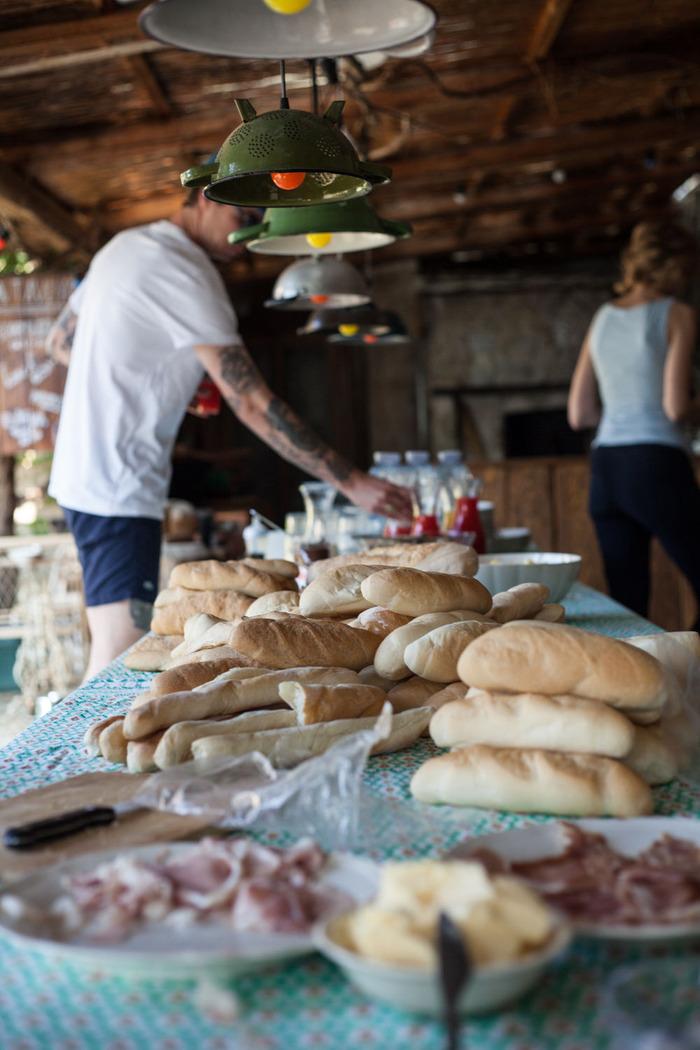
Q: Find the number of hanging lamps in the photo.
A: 6